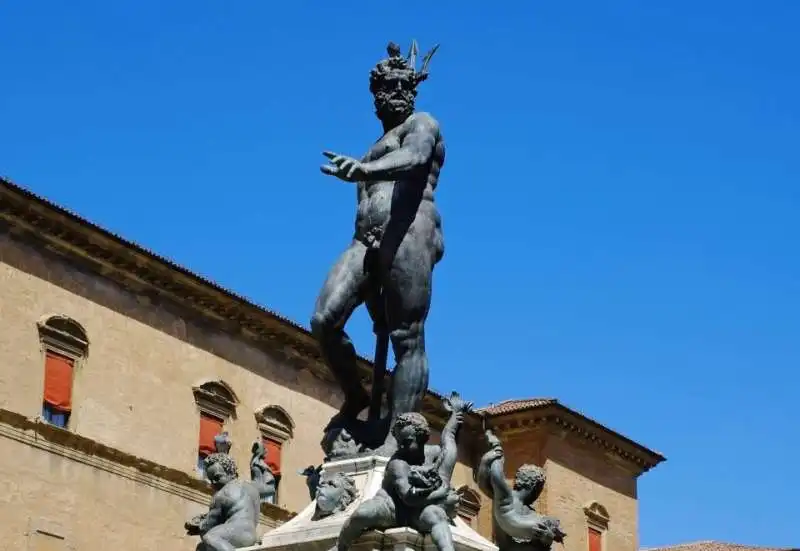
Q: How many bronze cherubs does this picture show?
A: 3